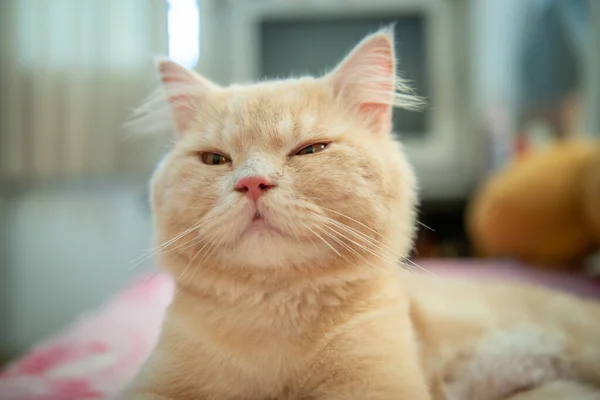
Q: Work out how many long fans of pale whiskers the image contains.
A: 2